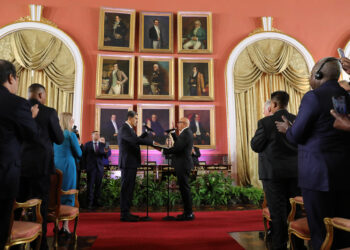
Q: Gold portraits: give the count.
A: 9